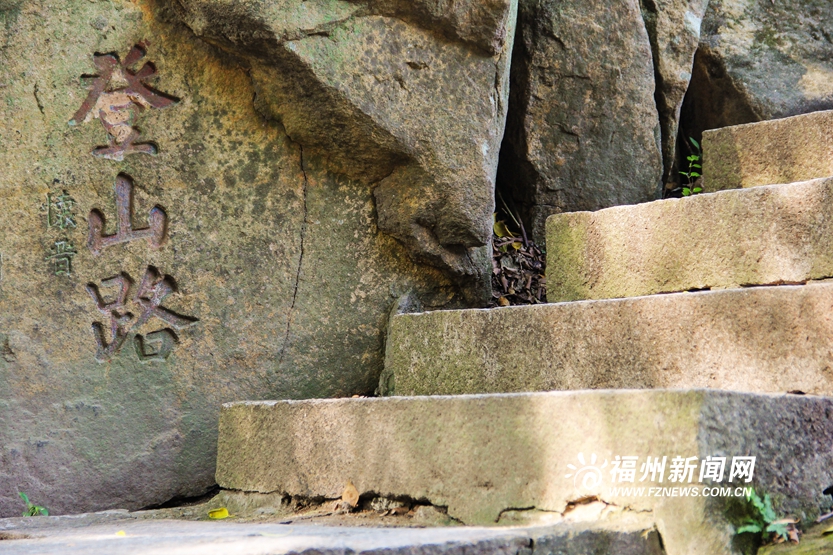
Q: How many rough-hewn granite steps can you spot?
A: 4